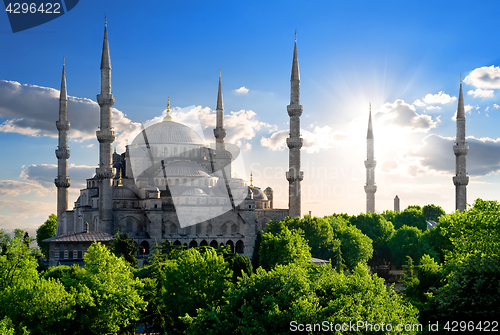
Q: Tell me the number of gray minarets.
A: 6